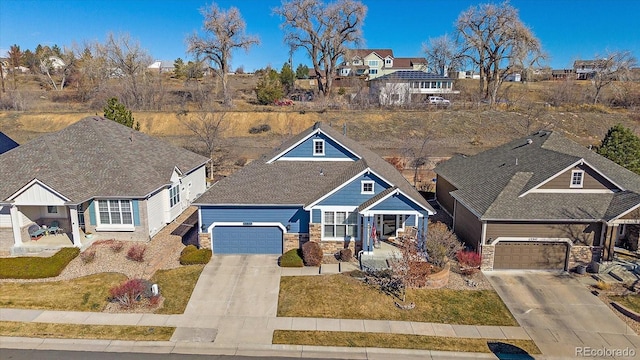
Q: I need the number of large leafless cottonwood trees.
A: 3